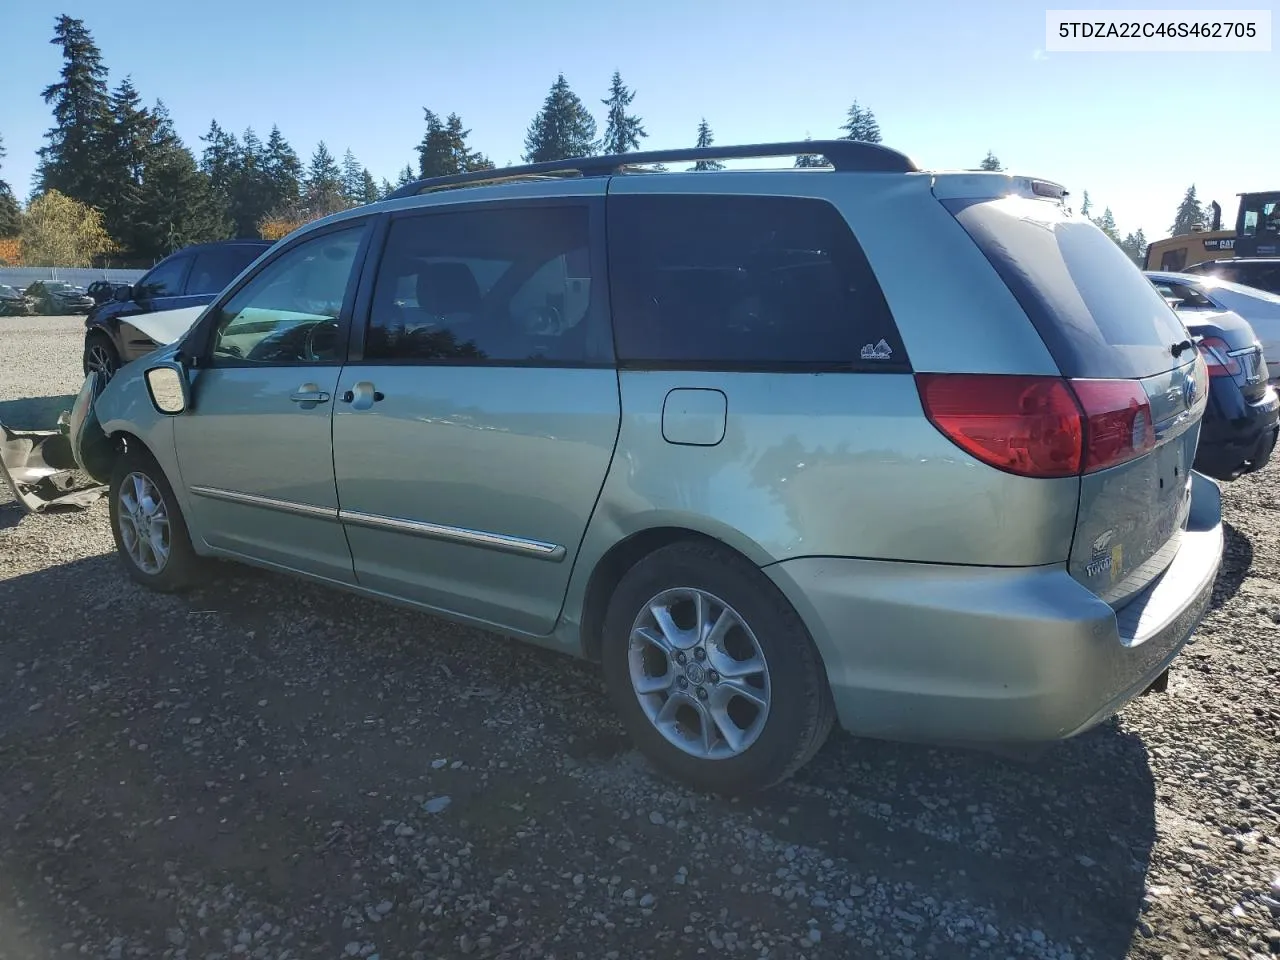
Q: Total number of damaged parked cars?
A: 1